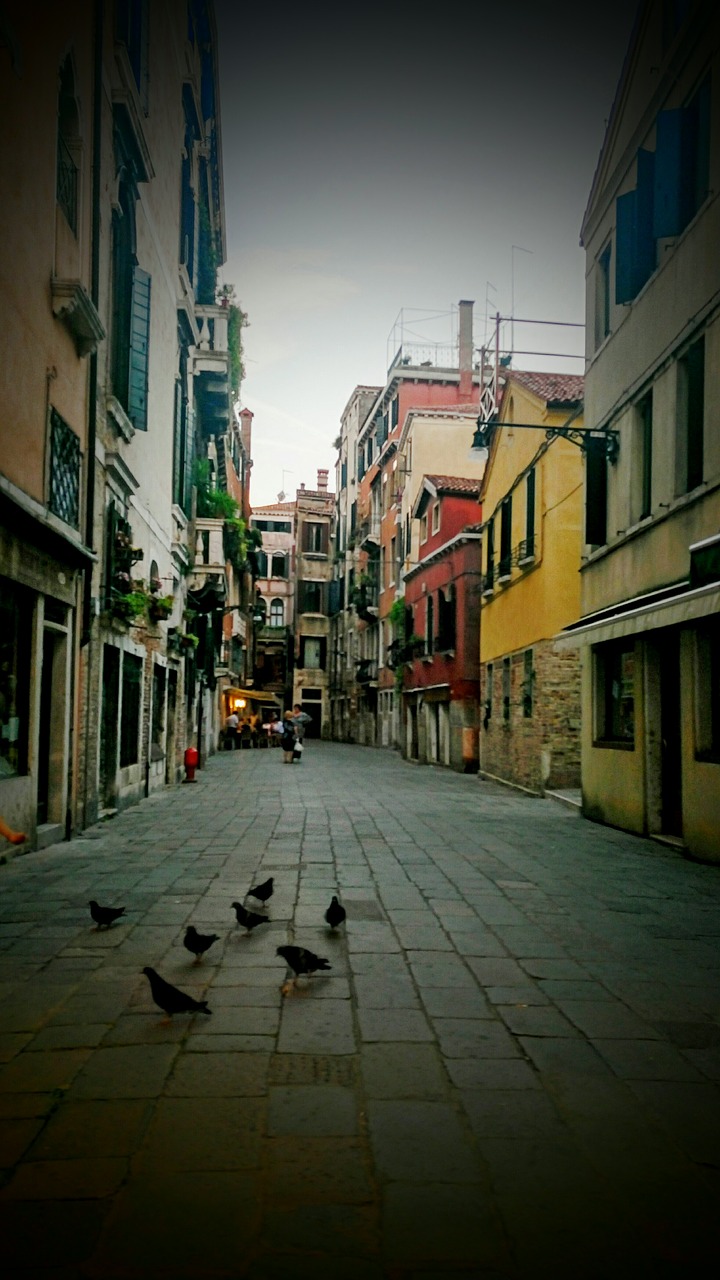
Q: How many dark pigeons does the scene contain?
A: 7